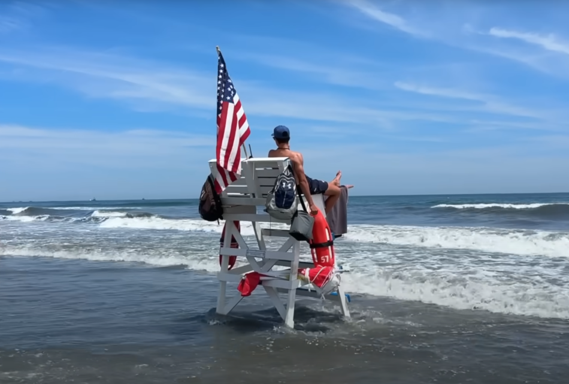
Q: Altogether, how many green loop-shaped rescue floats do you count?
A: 0